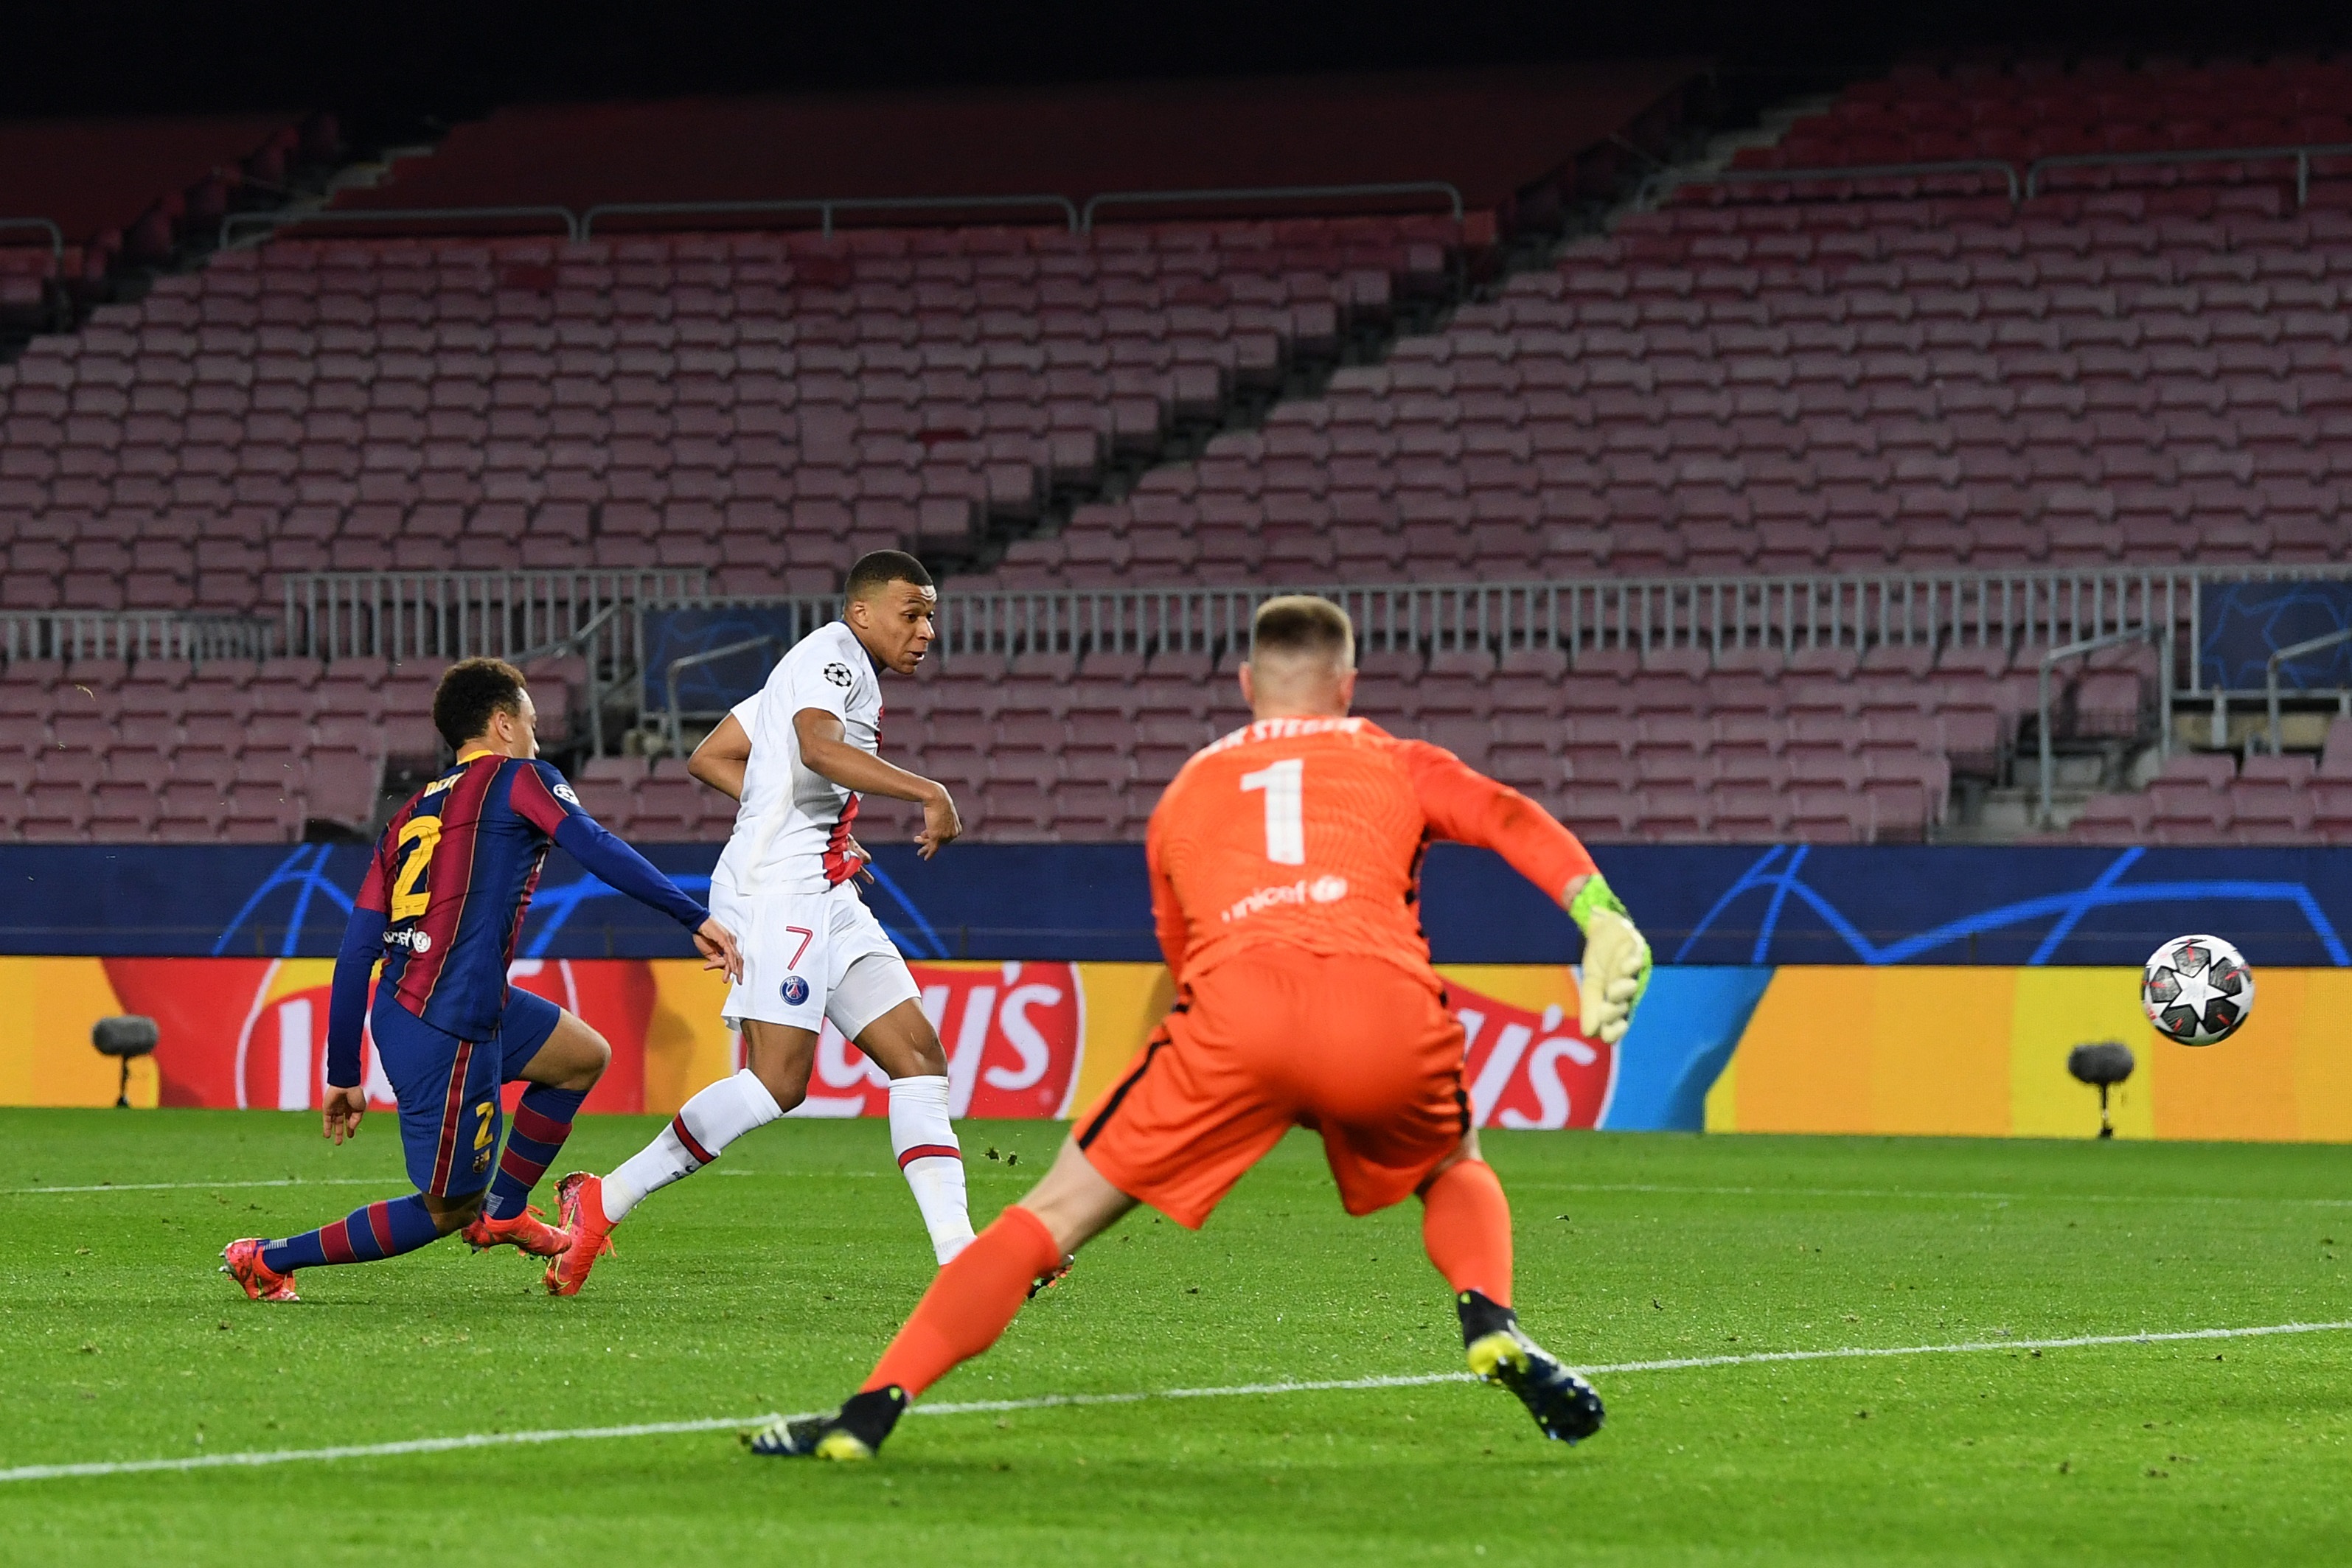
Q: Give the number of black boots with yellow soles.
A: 2